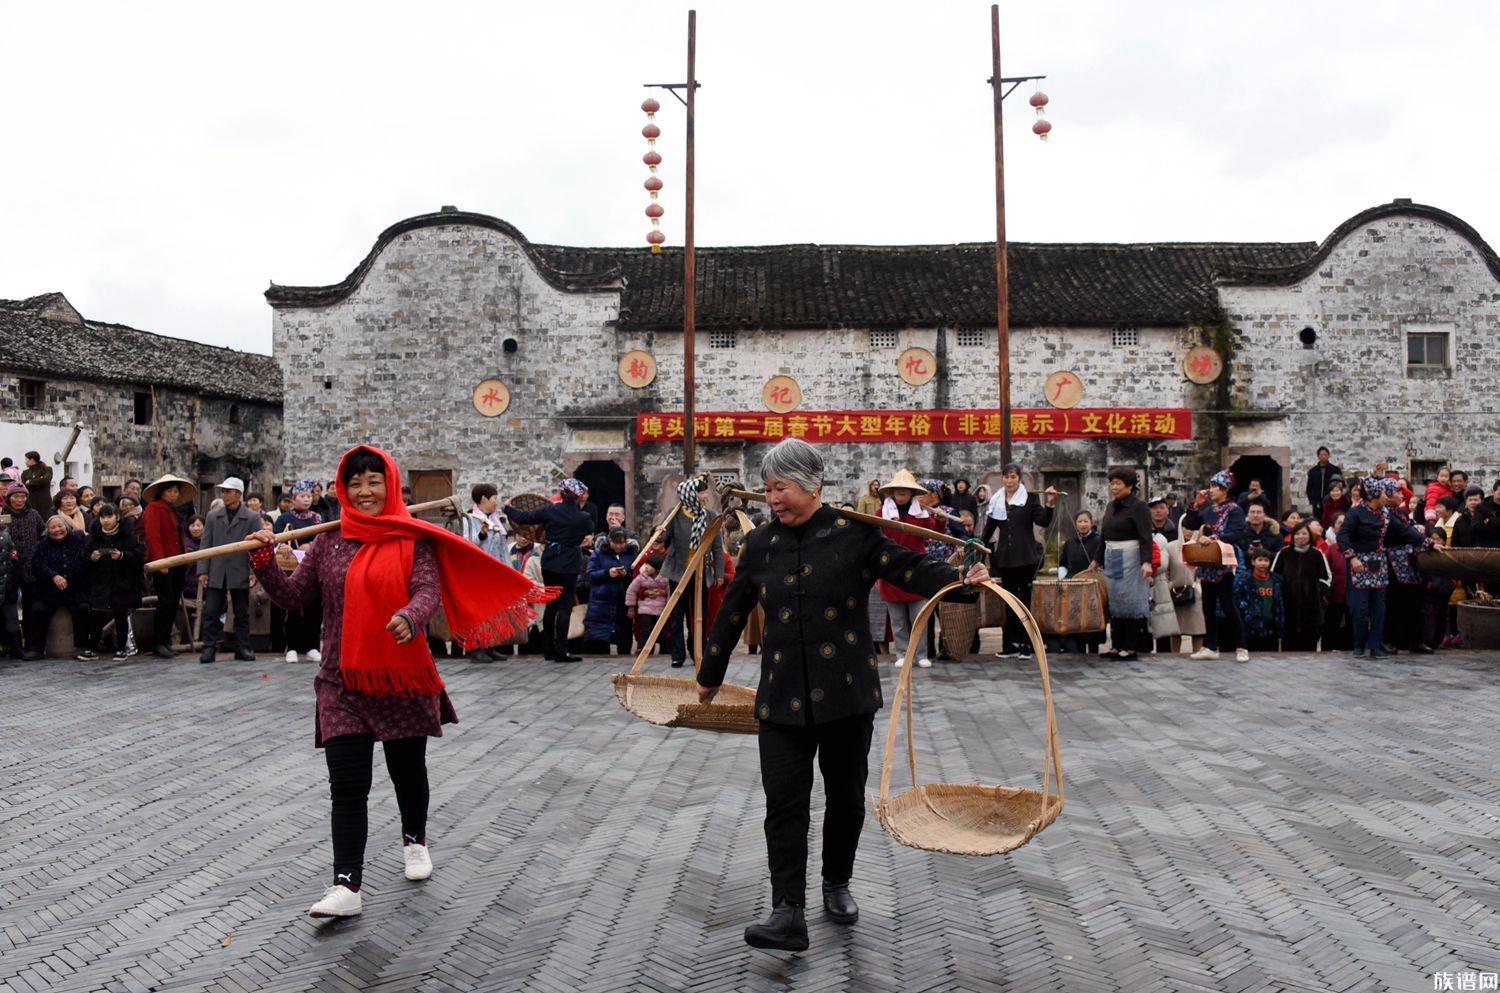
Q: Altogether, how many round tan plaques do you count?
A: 6